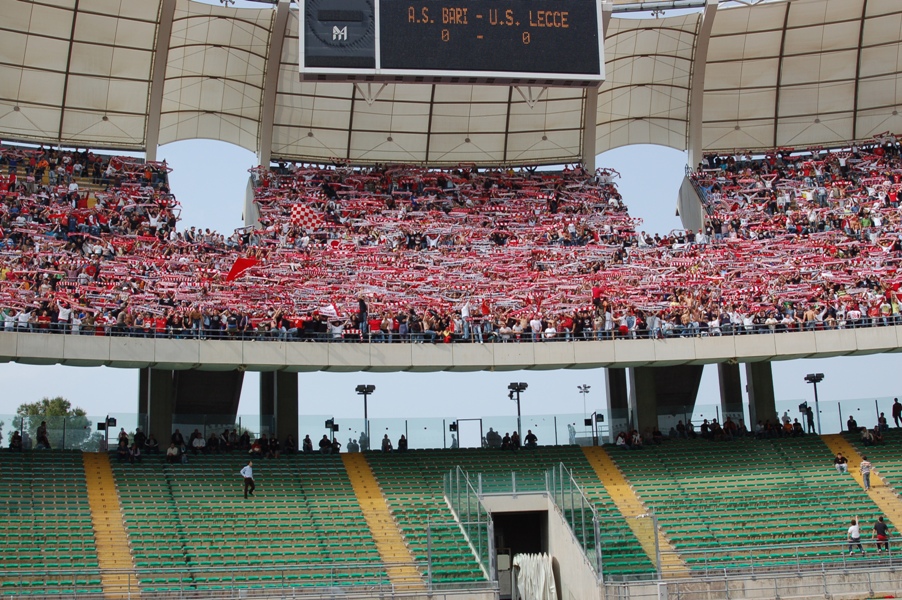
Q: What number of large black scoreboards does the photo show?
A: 1